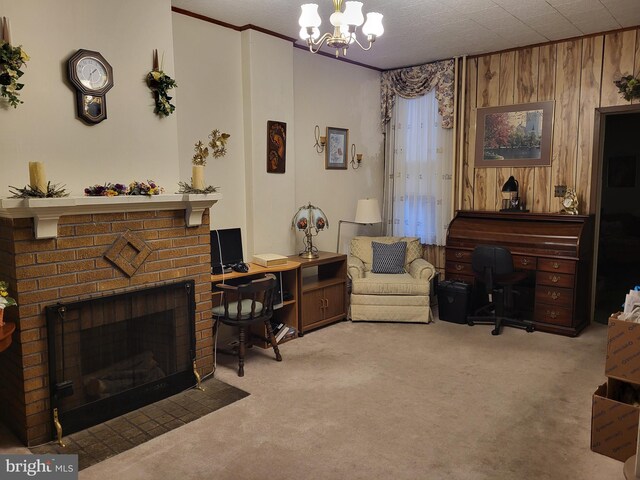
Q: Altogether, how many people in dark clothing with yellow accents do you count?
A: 0